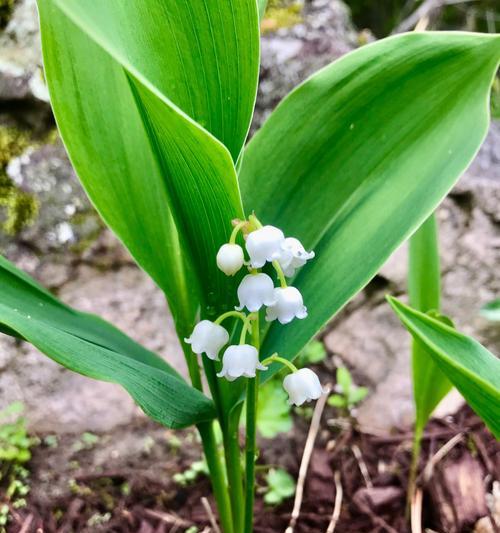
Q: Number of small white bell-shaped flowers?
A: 8